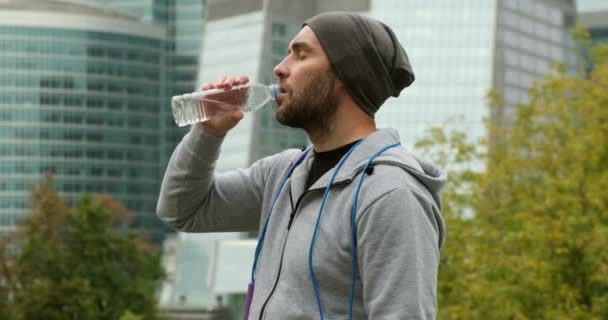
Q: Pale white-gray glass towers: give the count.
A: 2